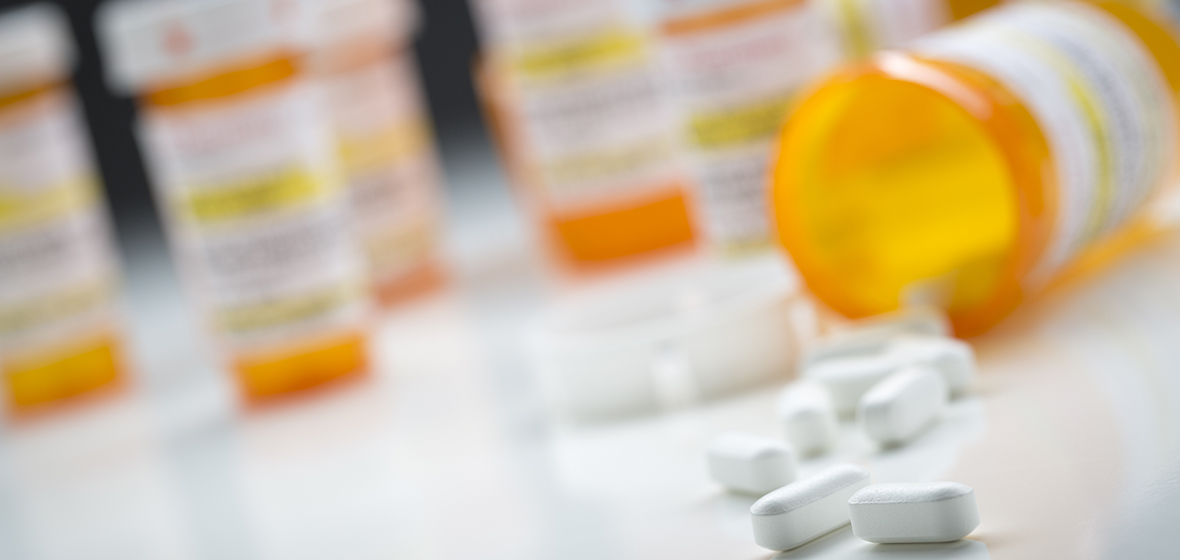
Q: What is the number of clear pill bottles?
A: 0